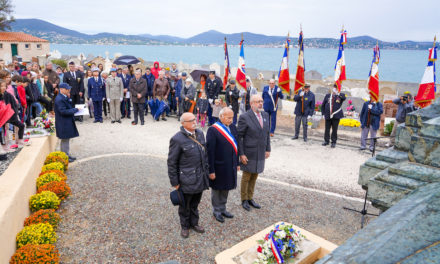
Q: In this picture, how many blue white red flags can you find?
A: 7